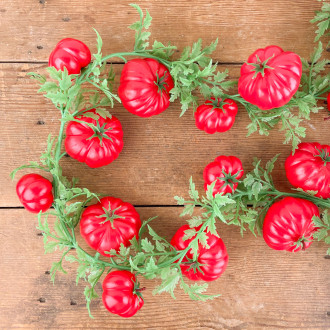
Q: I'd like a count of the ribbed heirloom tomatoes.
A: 12